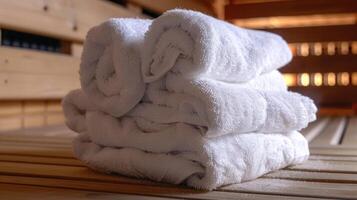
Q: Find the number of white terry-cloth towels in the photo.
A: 4